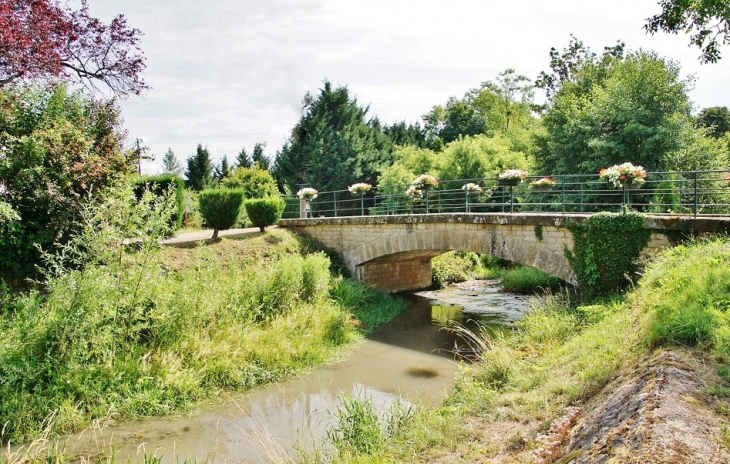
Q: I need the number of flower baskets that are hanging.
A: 8